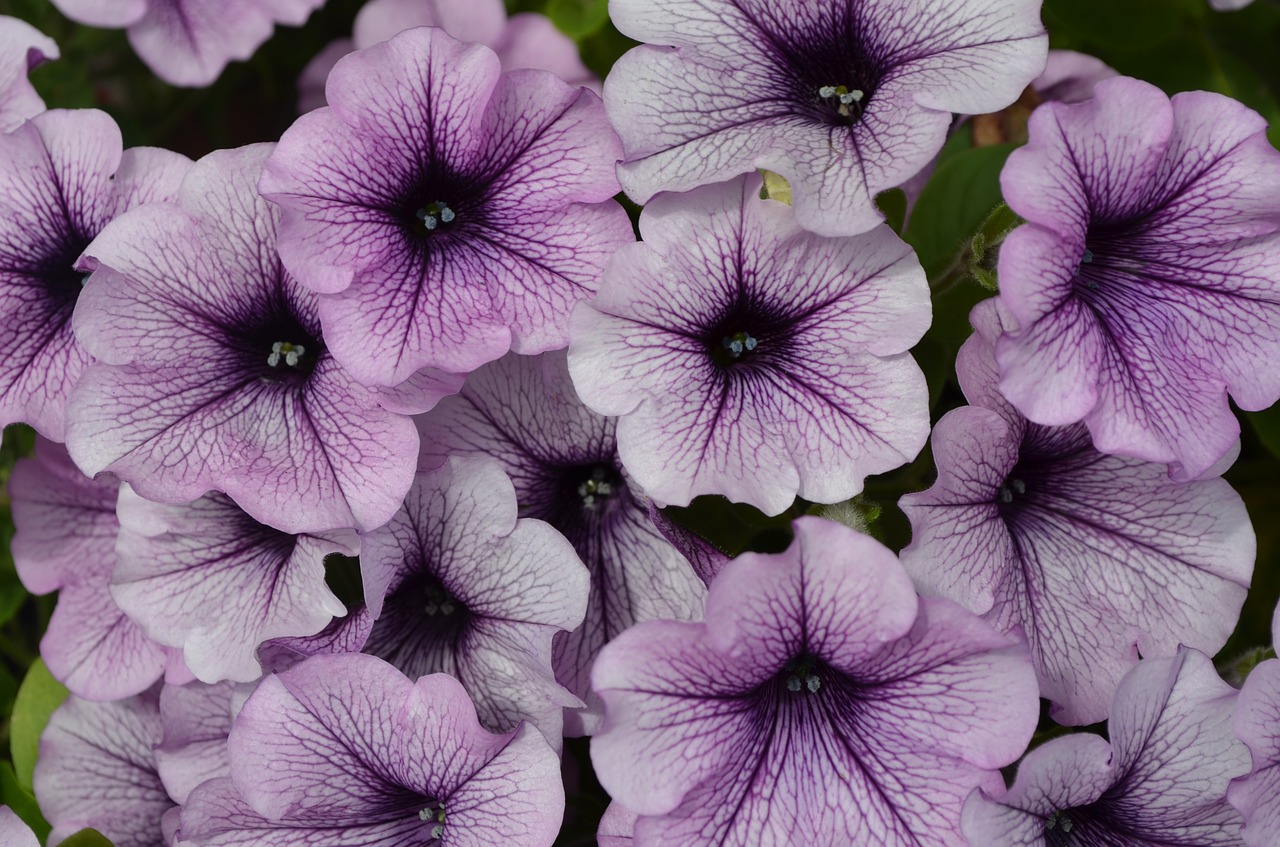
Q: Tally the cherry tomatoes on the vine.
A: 0